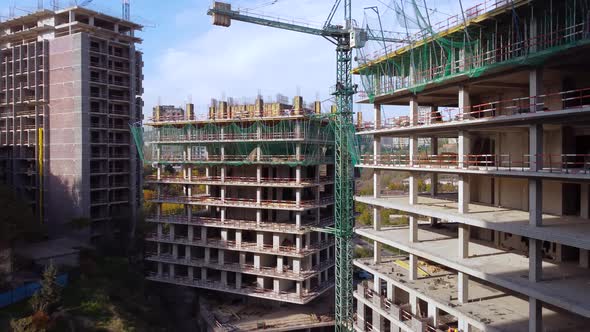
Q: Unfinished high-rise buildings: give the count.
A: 3